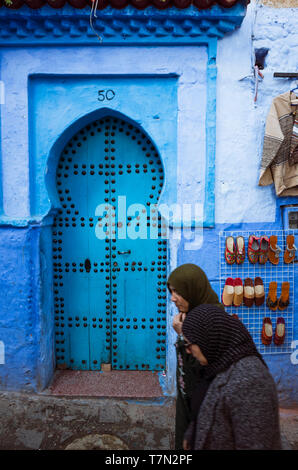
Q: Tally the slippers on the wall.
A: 14